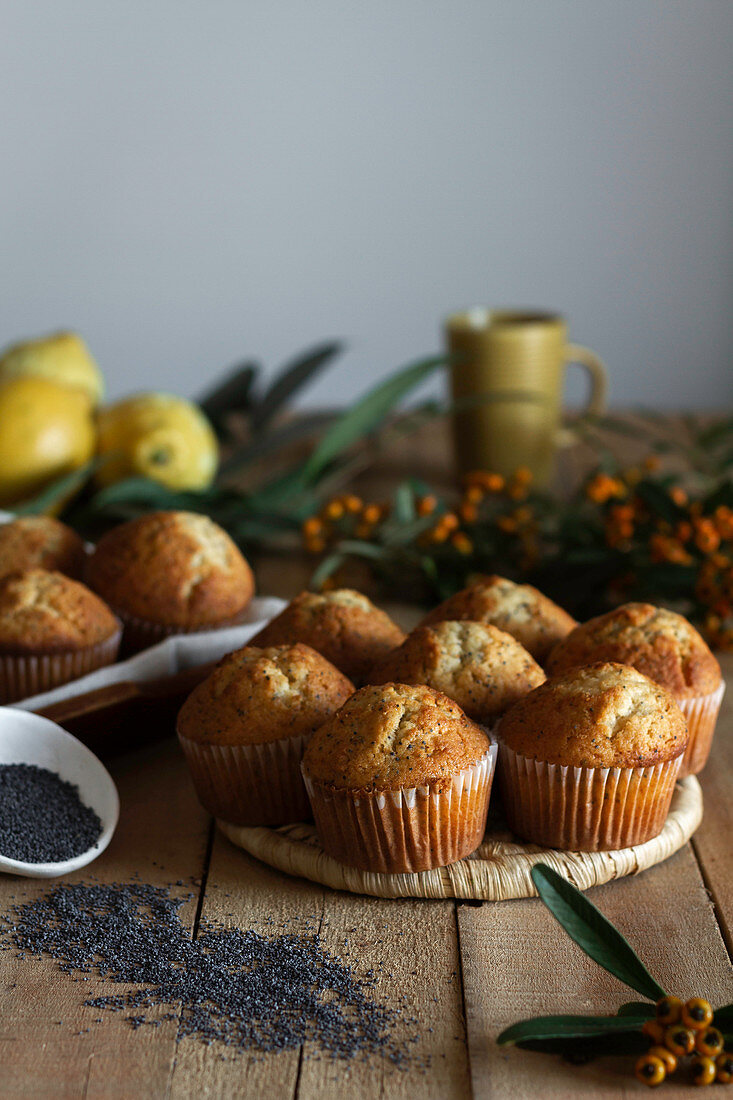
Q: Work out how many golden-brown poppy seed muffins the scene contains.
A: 10